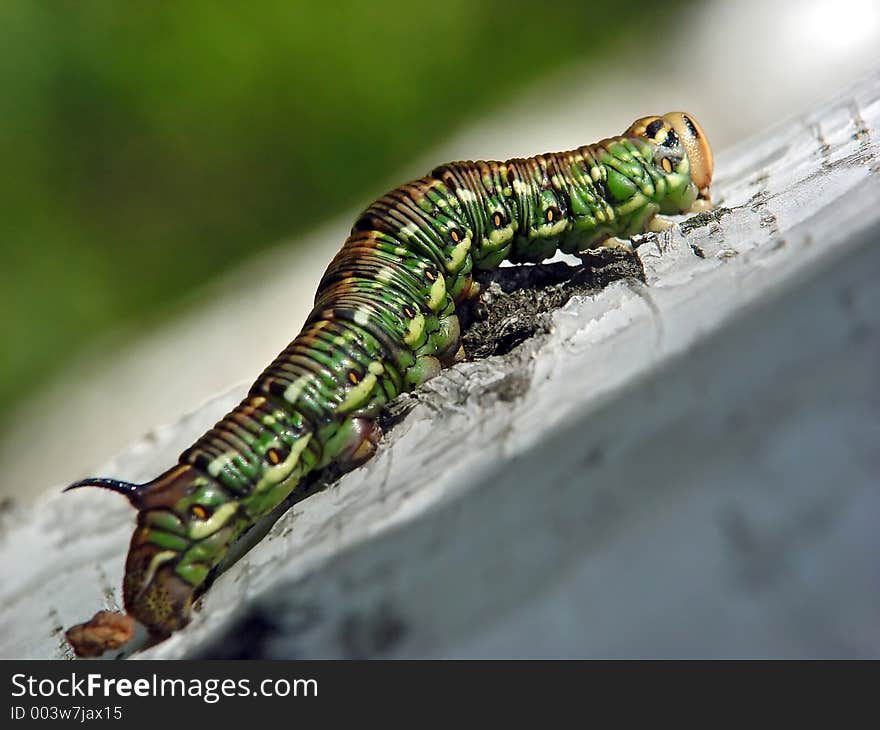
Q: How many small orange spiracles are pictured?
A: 9